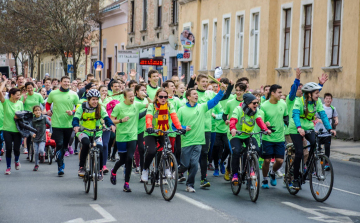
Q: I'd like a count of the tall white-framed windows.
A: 8